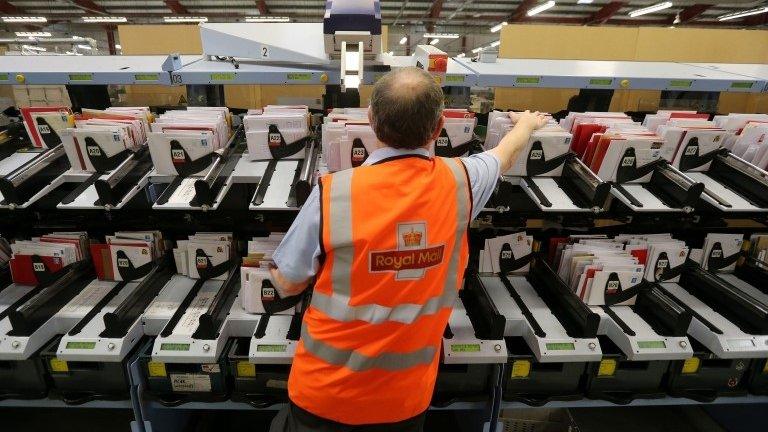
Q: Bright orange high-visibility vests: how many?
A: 1